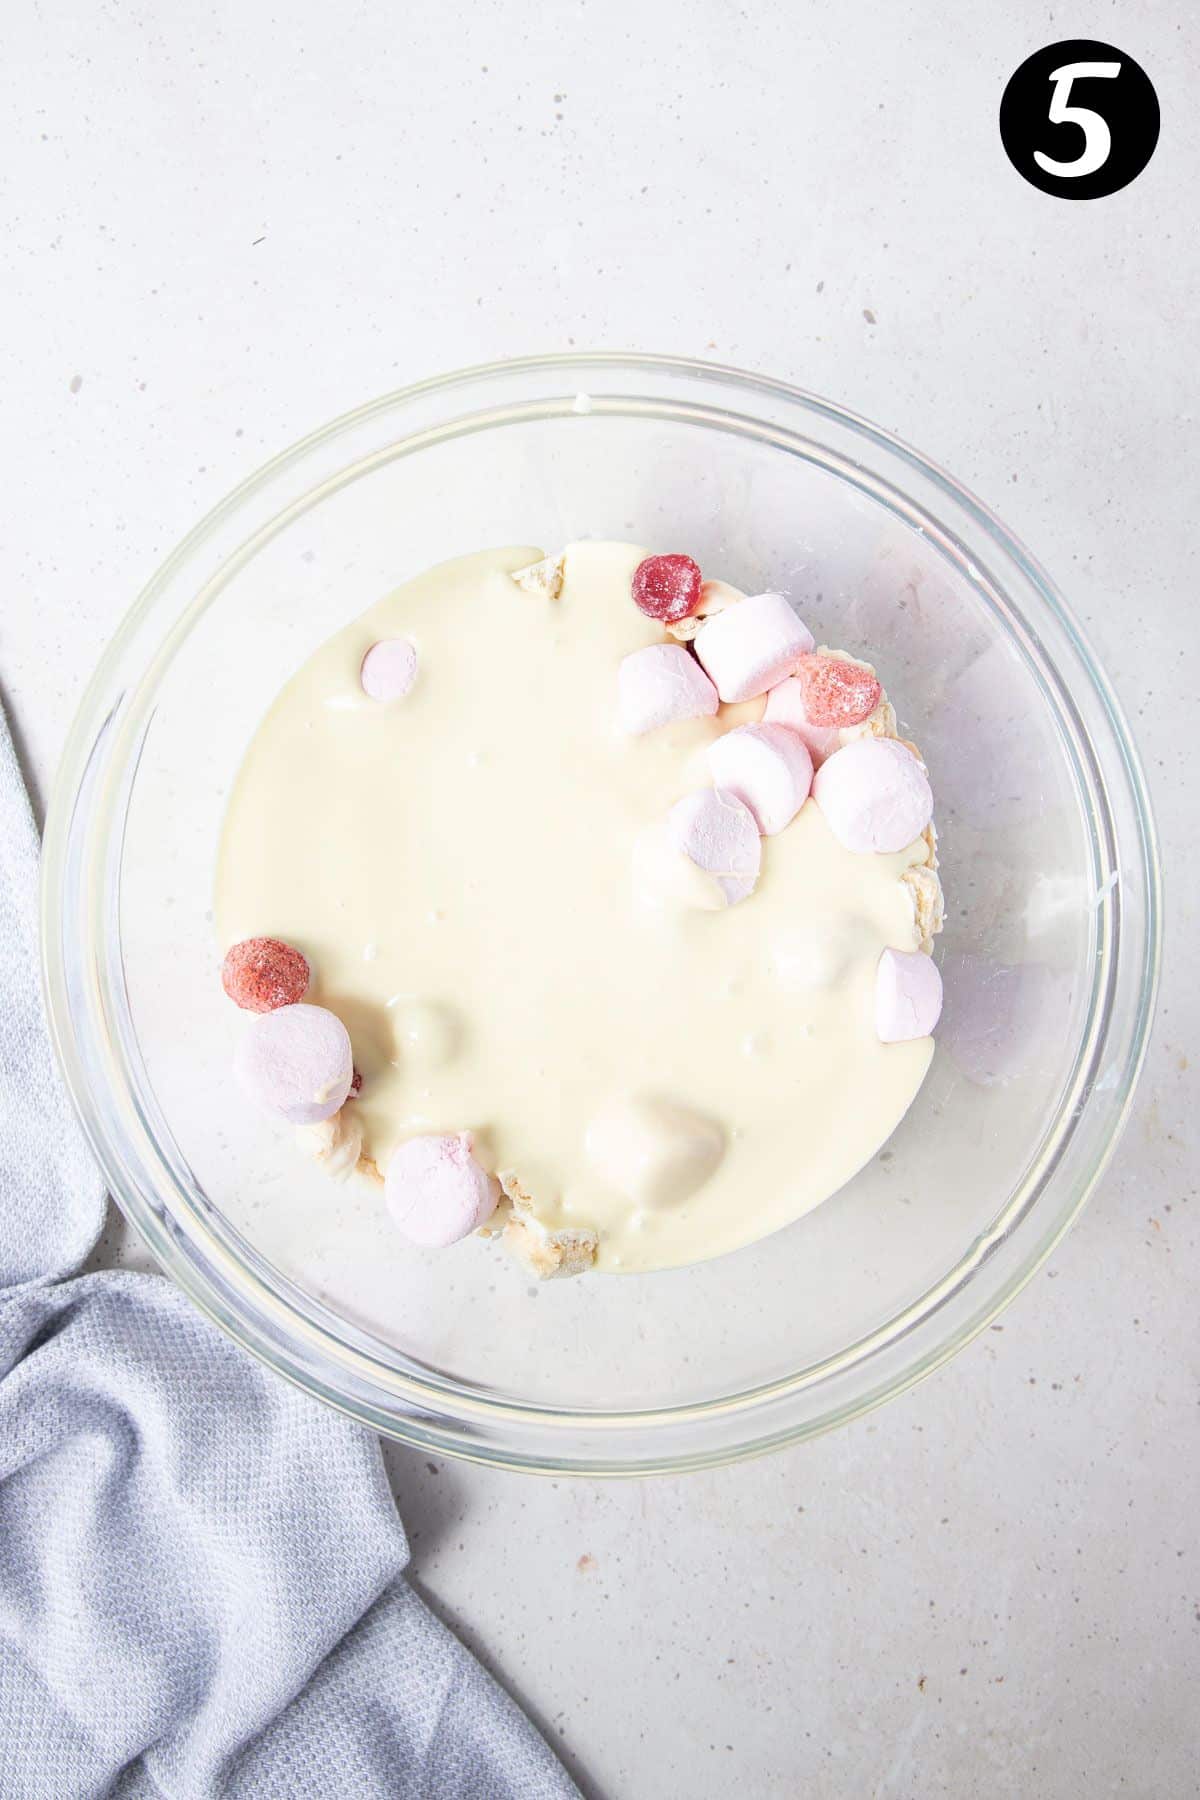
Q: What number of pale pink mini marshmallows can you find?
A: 10